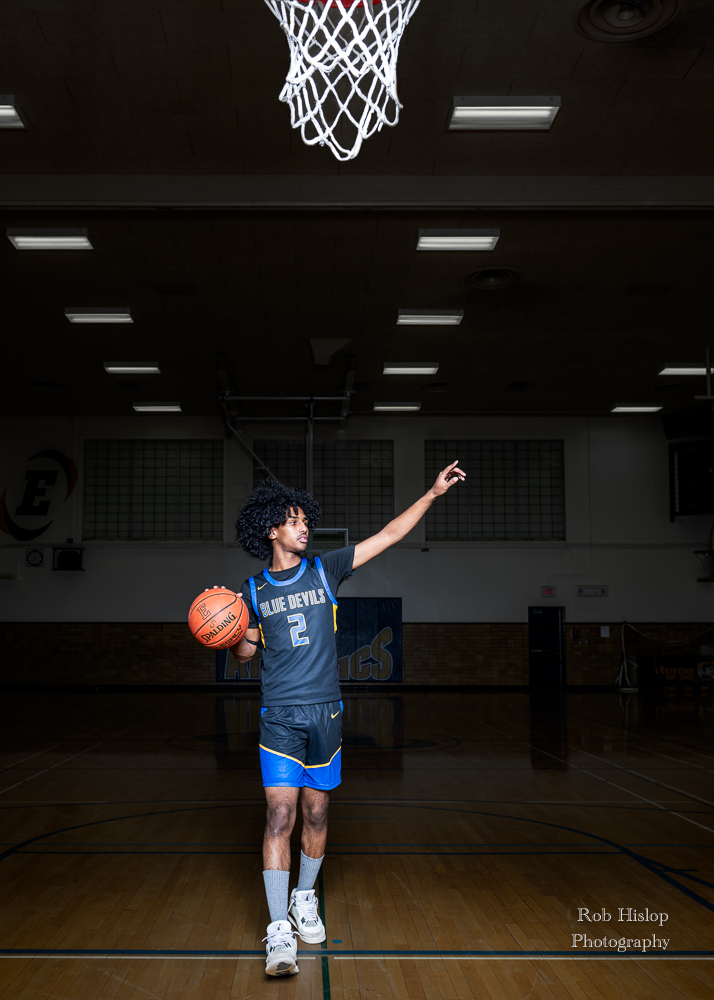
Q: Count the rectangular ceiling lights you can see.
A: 12